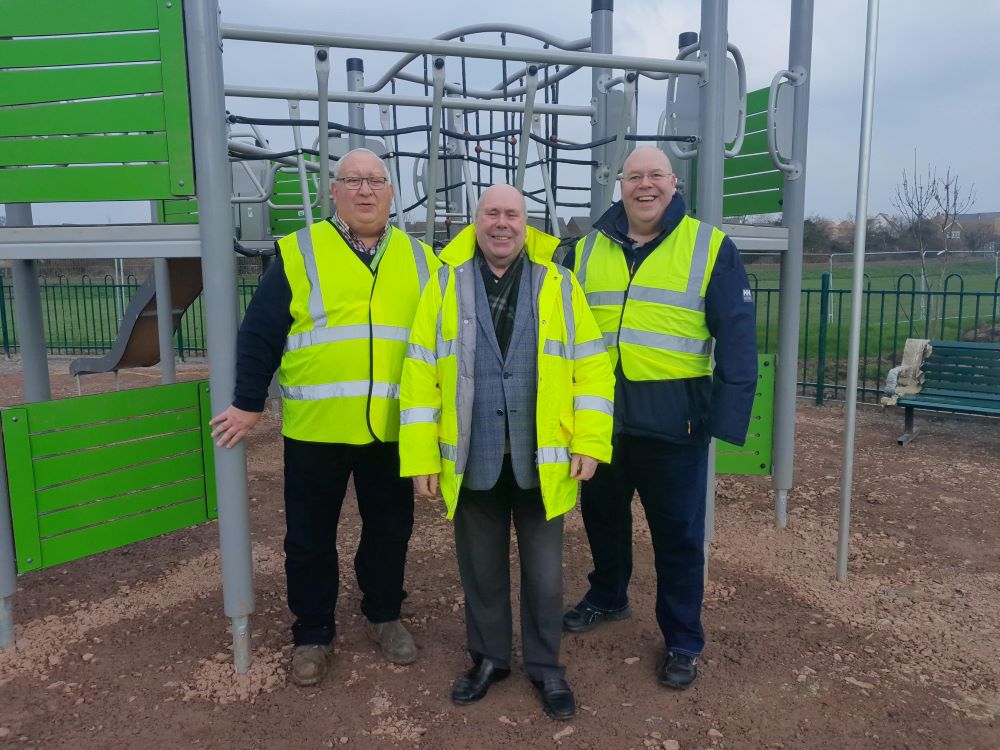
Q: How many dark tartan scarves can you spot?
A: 1